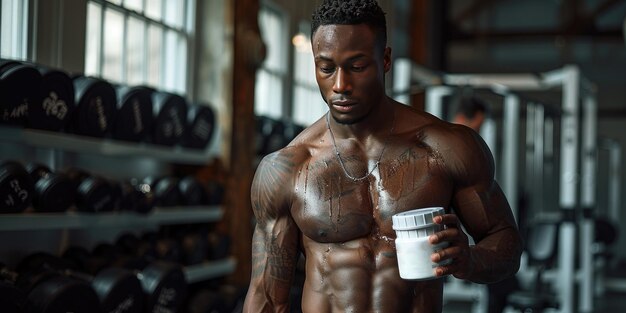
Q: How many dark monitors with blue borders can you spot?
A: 0